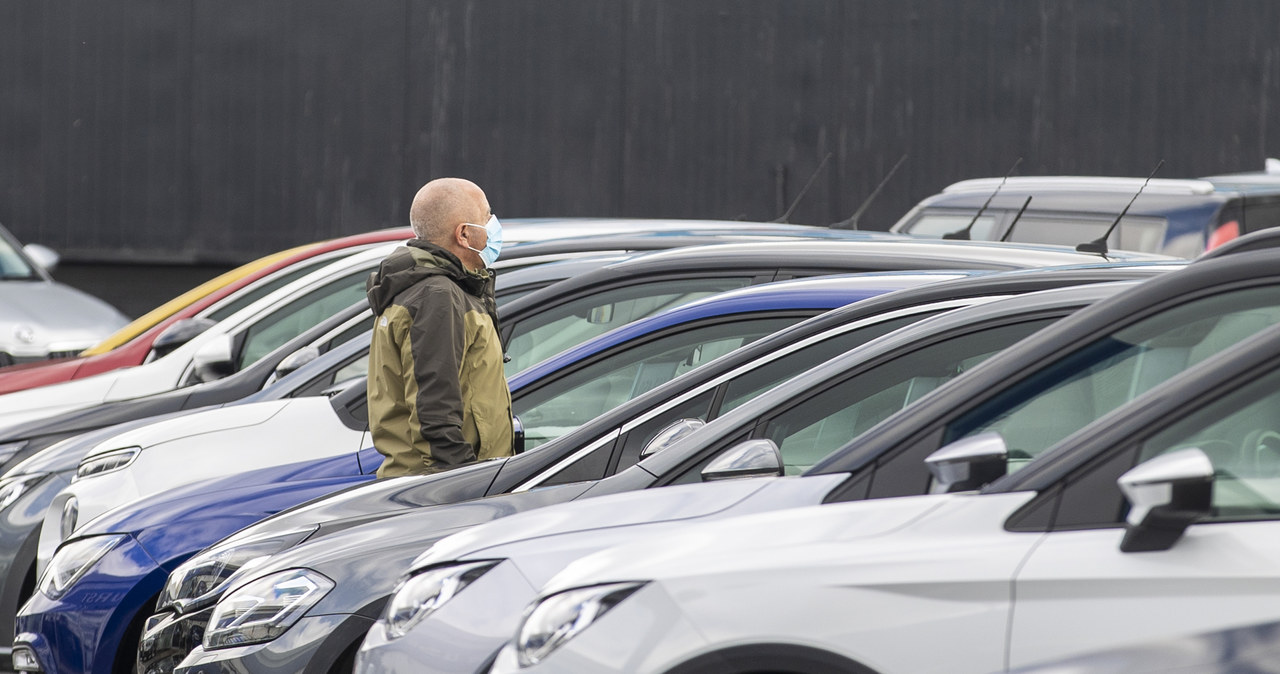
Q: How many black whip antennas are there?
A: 5